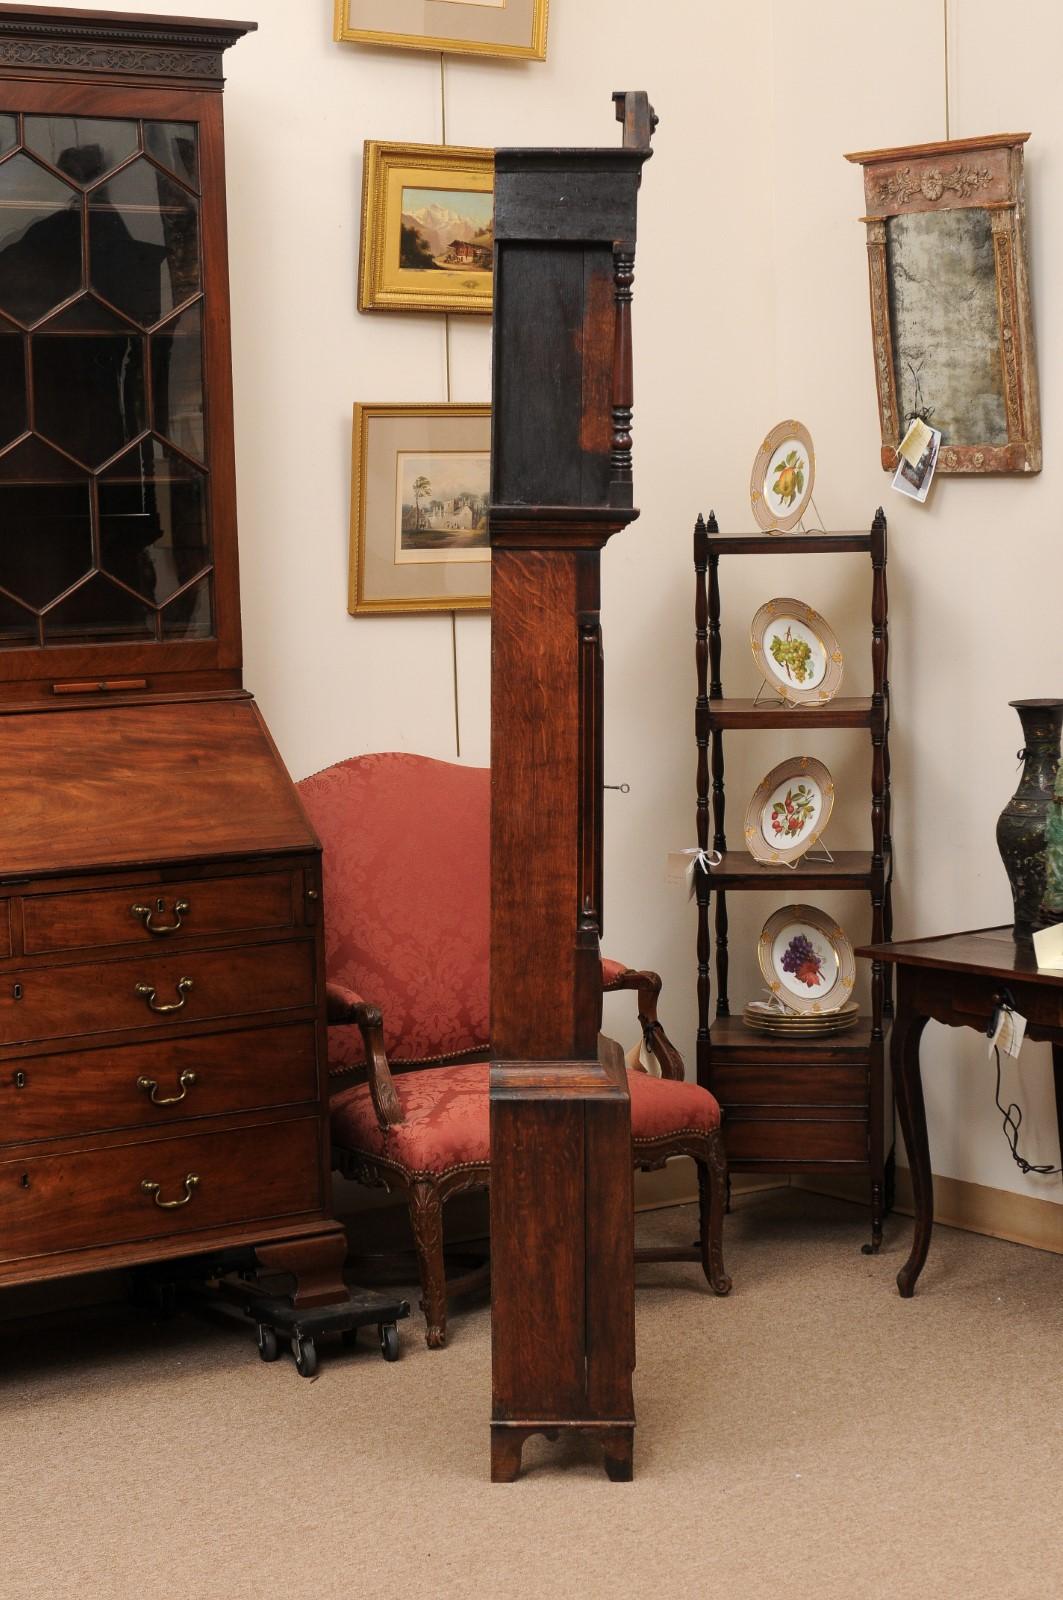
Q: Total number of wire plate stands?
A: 4